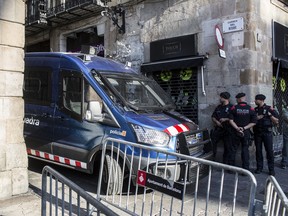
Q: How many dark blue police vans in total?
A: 1